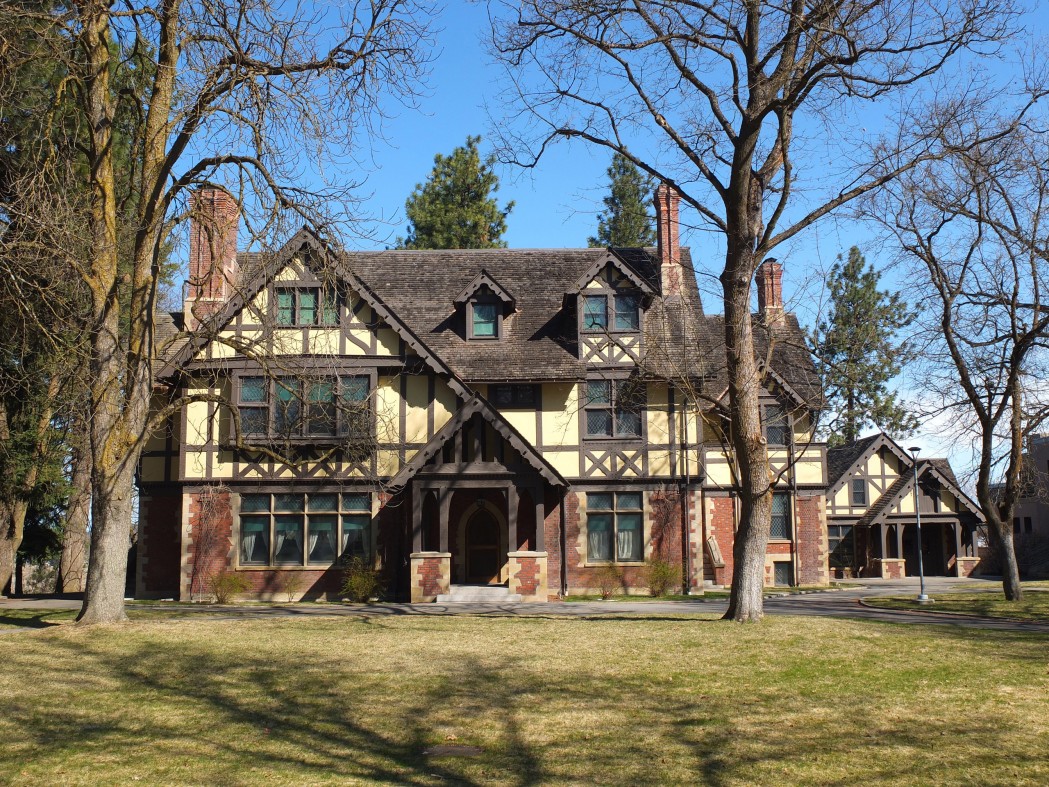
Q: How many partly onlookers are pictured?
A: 0